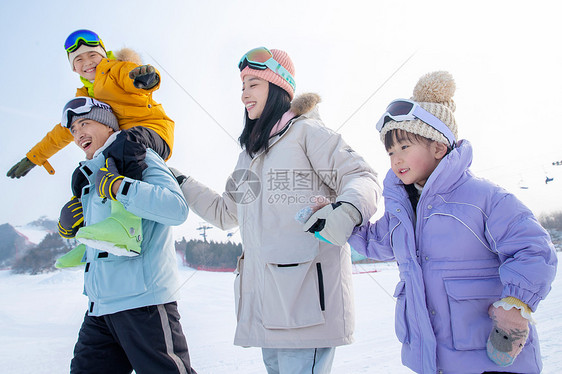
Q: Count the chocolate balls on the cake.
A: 0